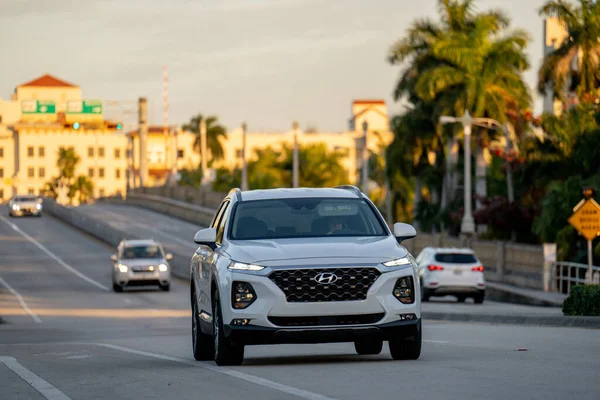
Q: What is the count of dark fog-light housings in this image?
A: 2